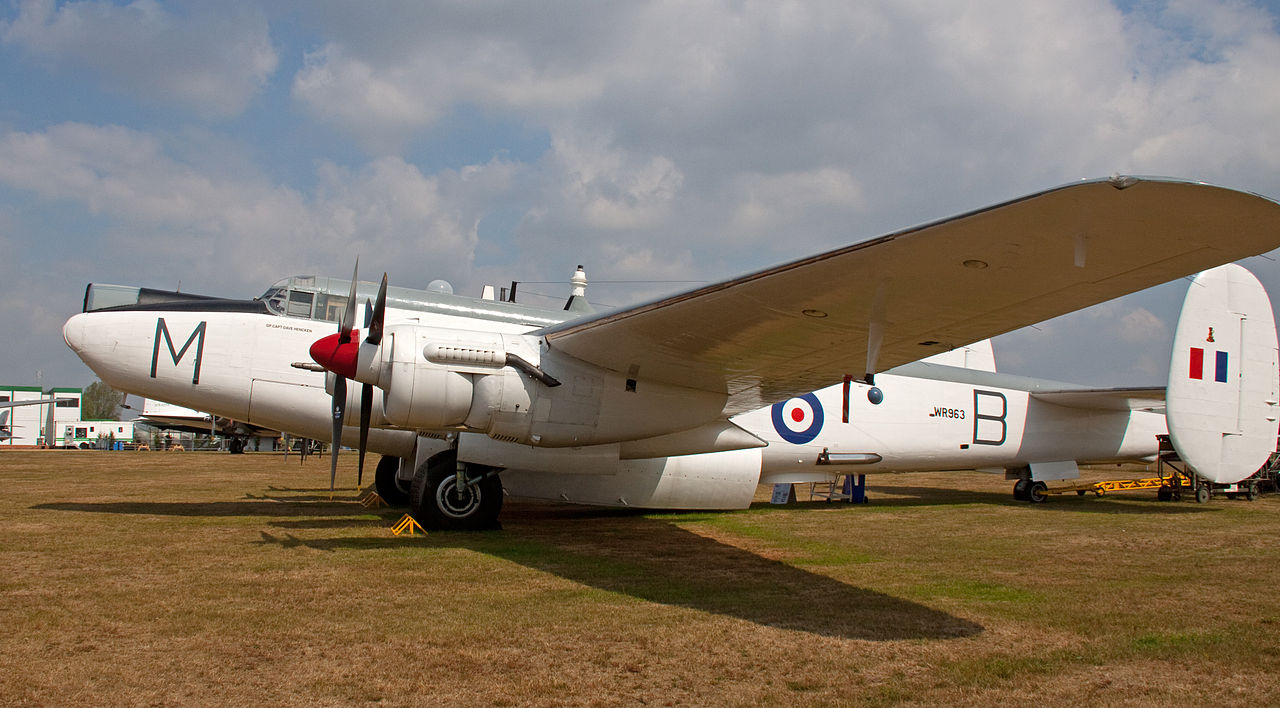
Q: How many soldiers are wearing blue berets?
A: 0